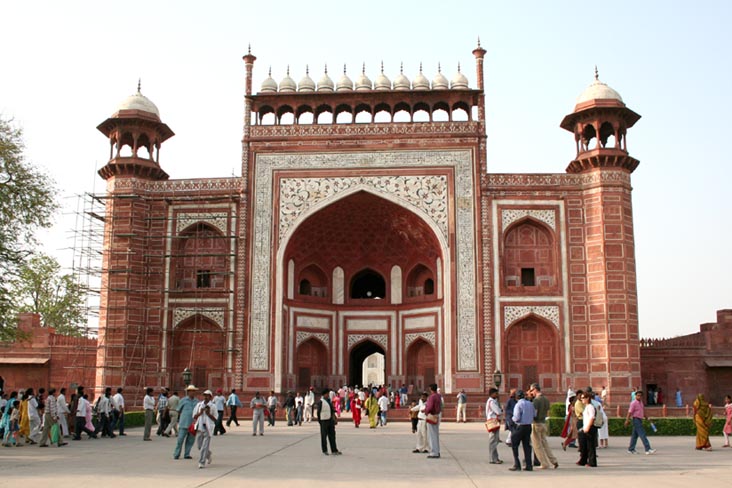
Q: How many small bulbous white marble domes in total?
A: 11